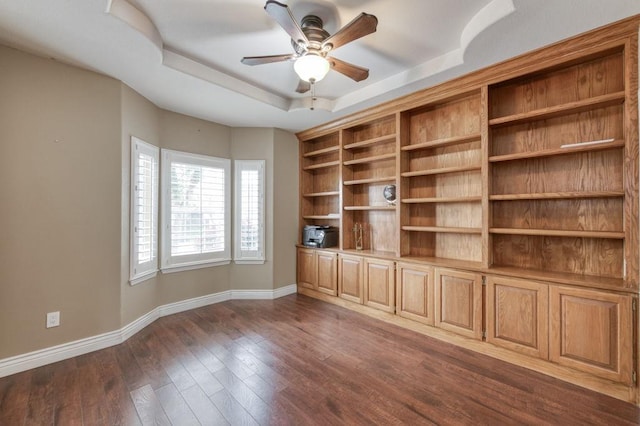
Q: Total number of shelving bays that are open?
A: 4